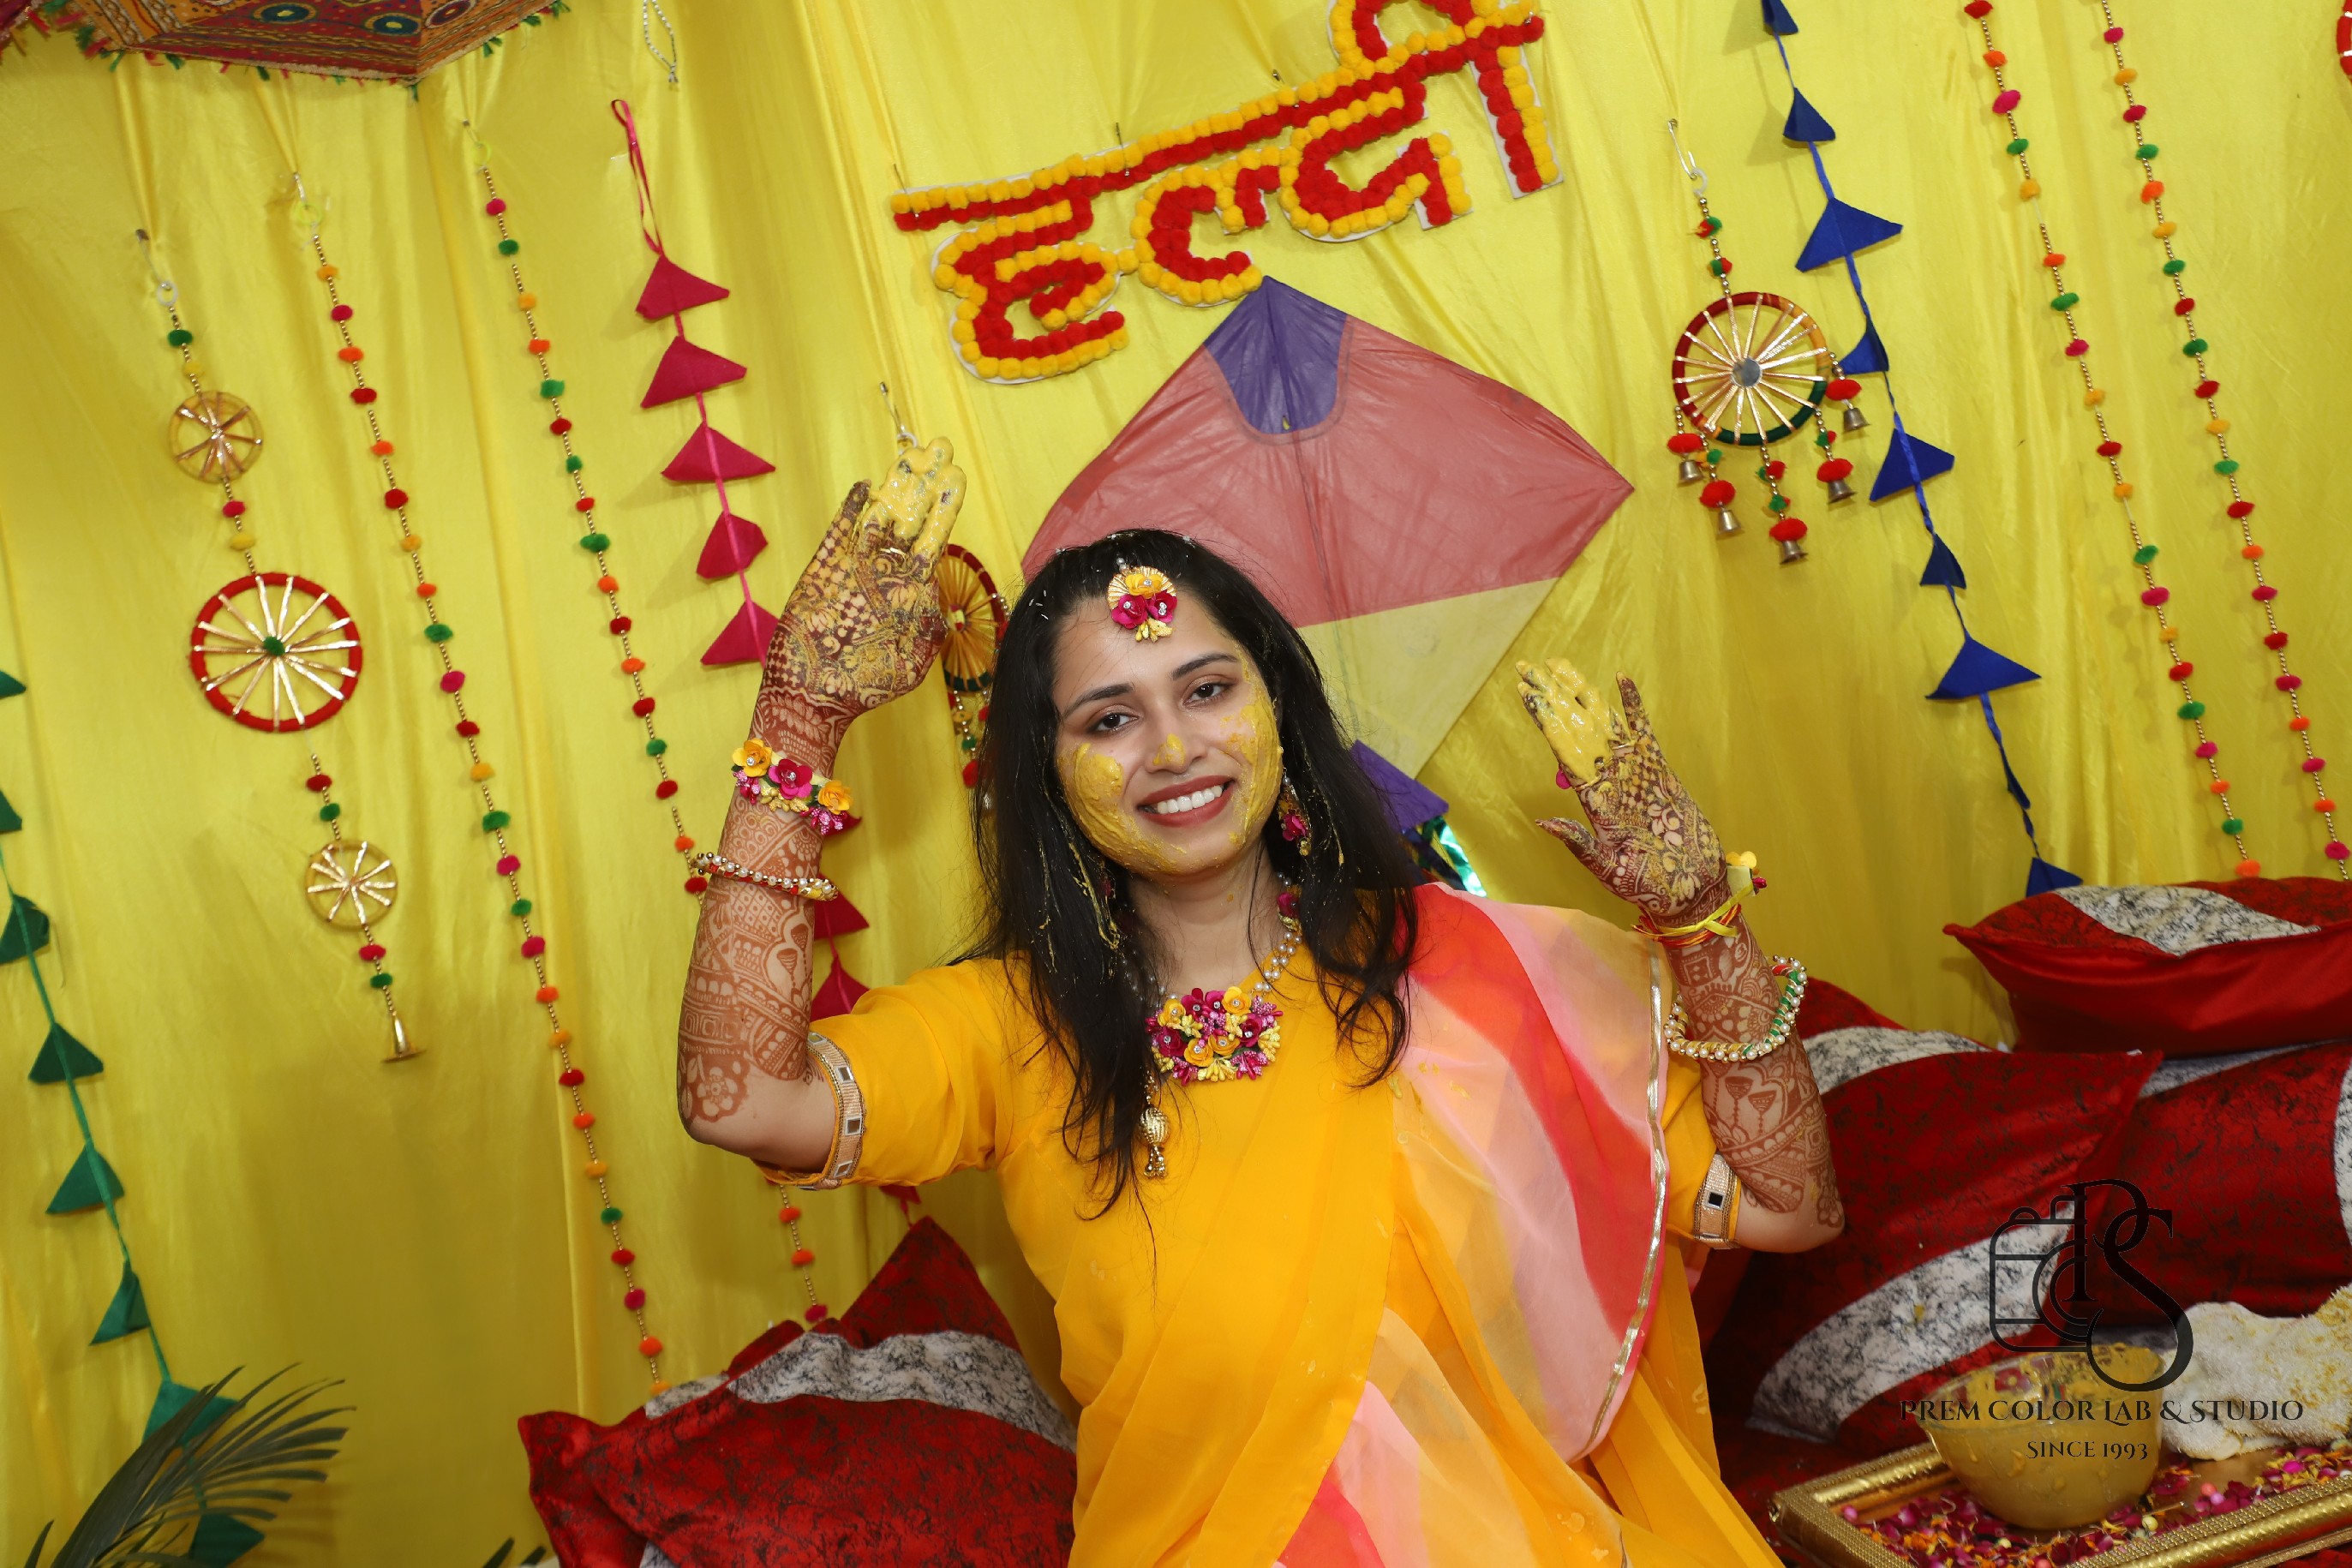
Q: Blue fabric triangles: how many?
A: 9